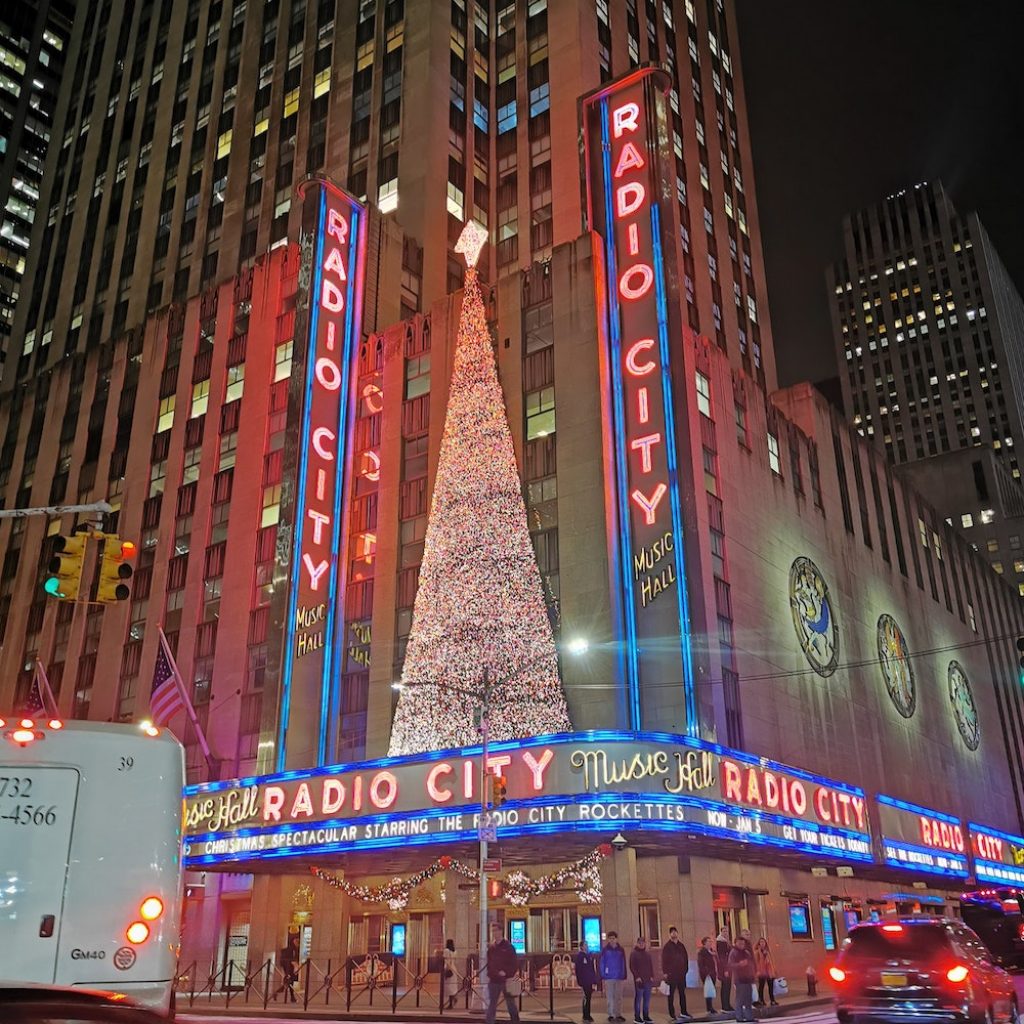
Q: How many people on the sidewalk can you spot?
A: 12